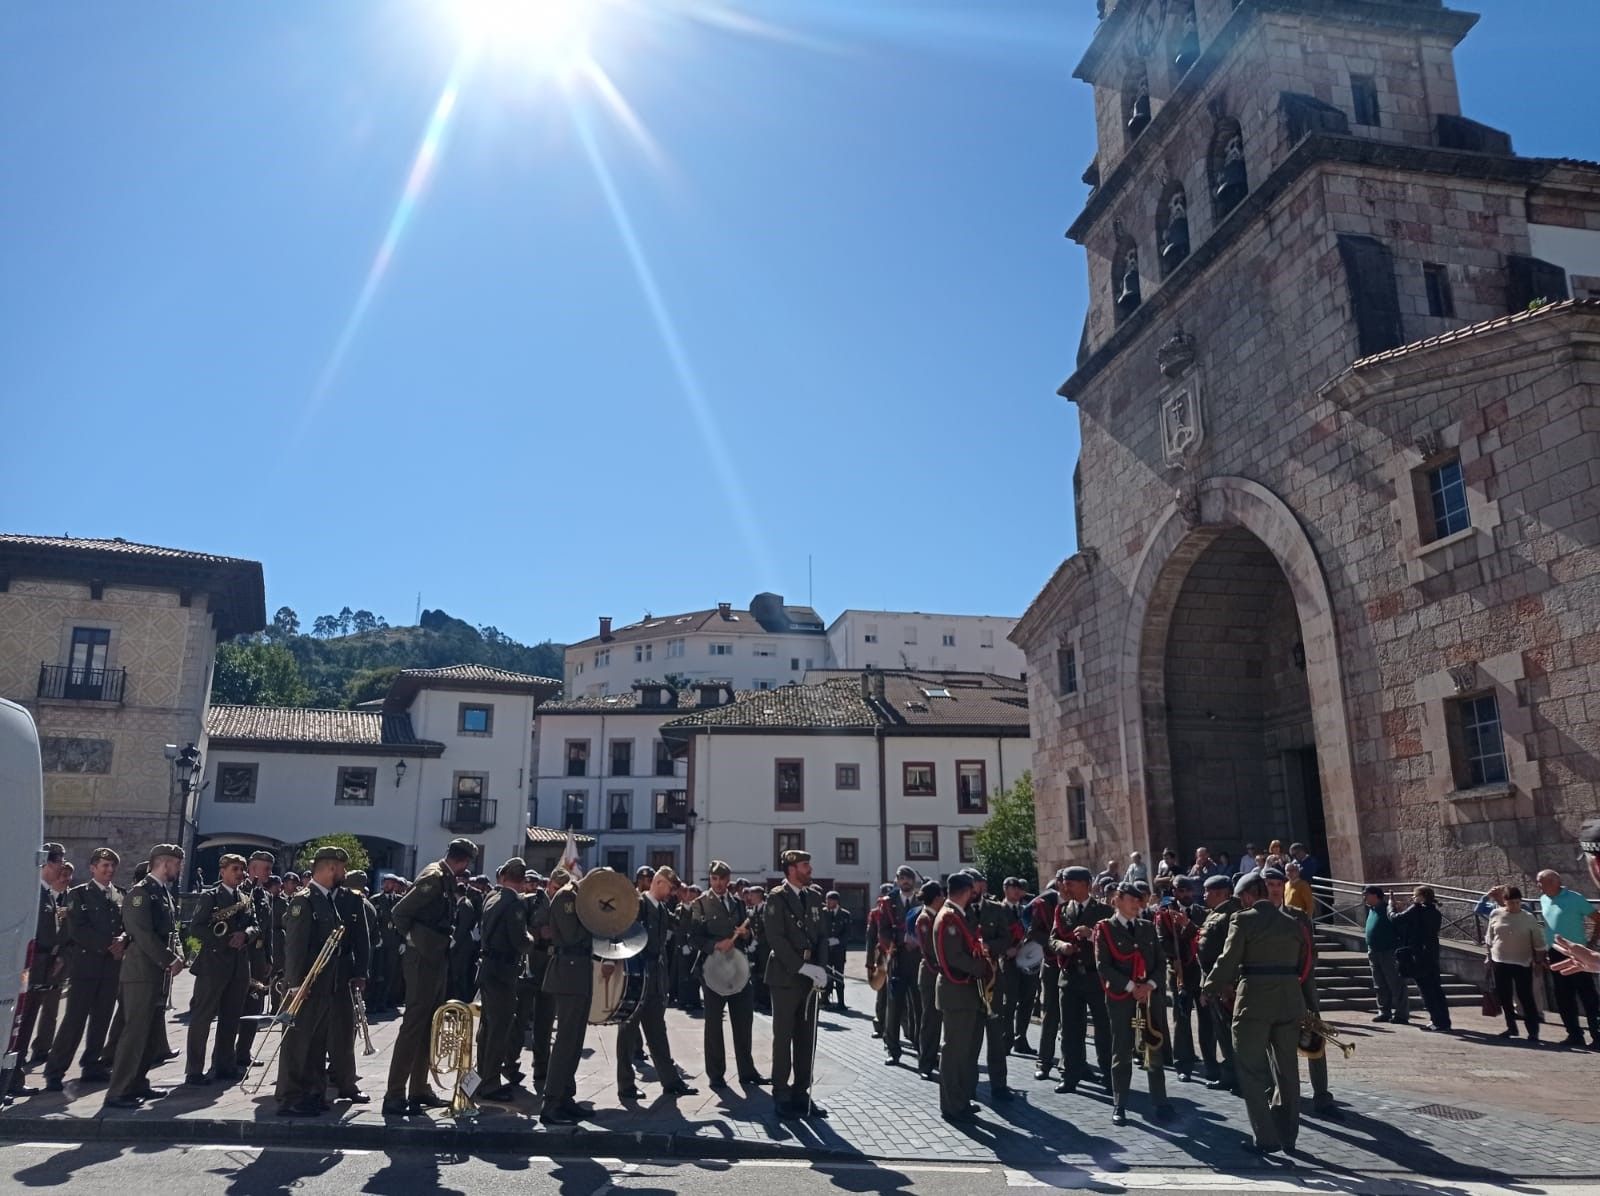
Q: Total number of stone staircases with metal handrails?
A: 1